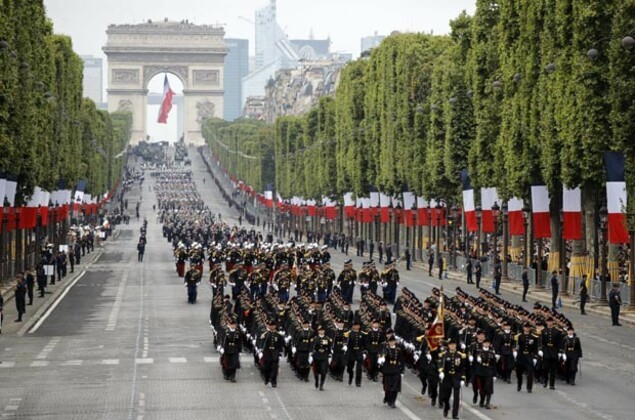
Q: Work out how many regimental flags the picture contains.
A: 1